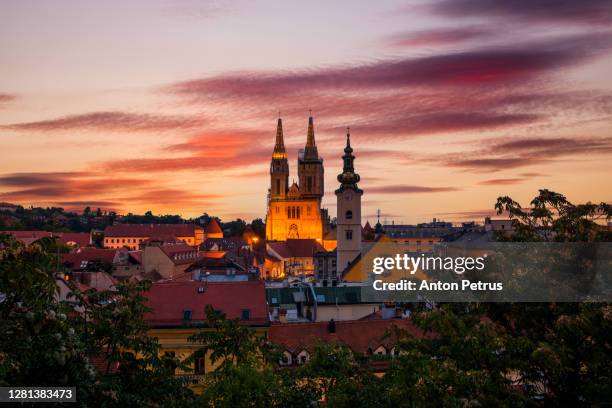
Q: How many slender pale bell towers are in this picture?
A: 1